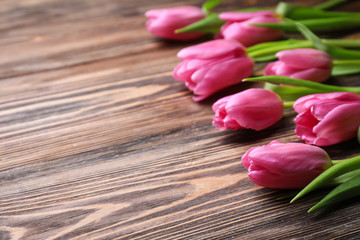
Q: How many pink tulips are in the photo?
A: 7